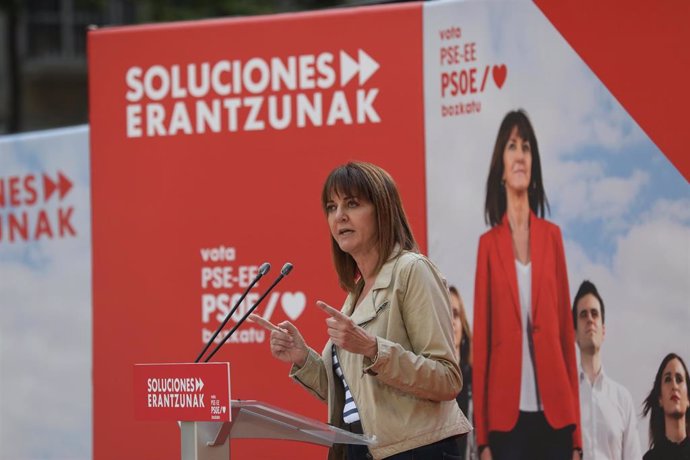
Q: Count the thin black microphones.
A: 2